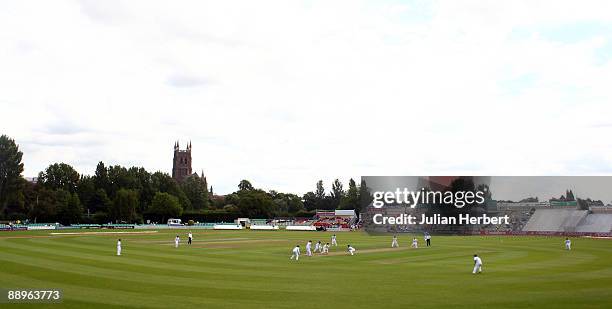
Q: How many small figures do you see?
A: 14